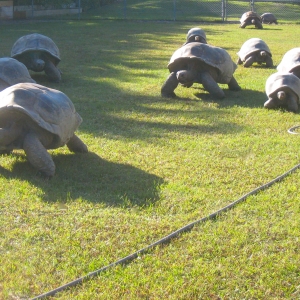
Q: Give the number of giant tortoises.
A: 10